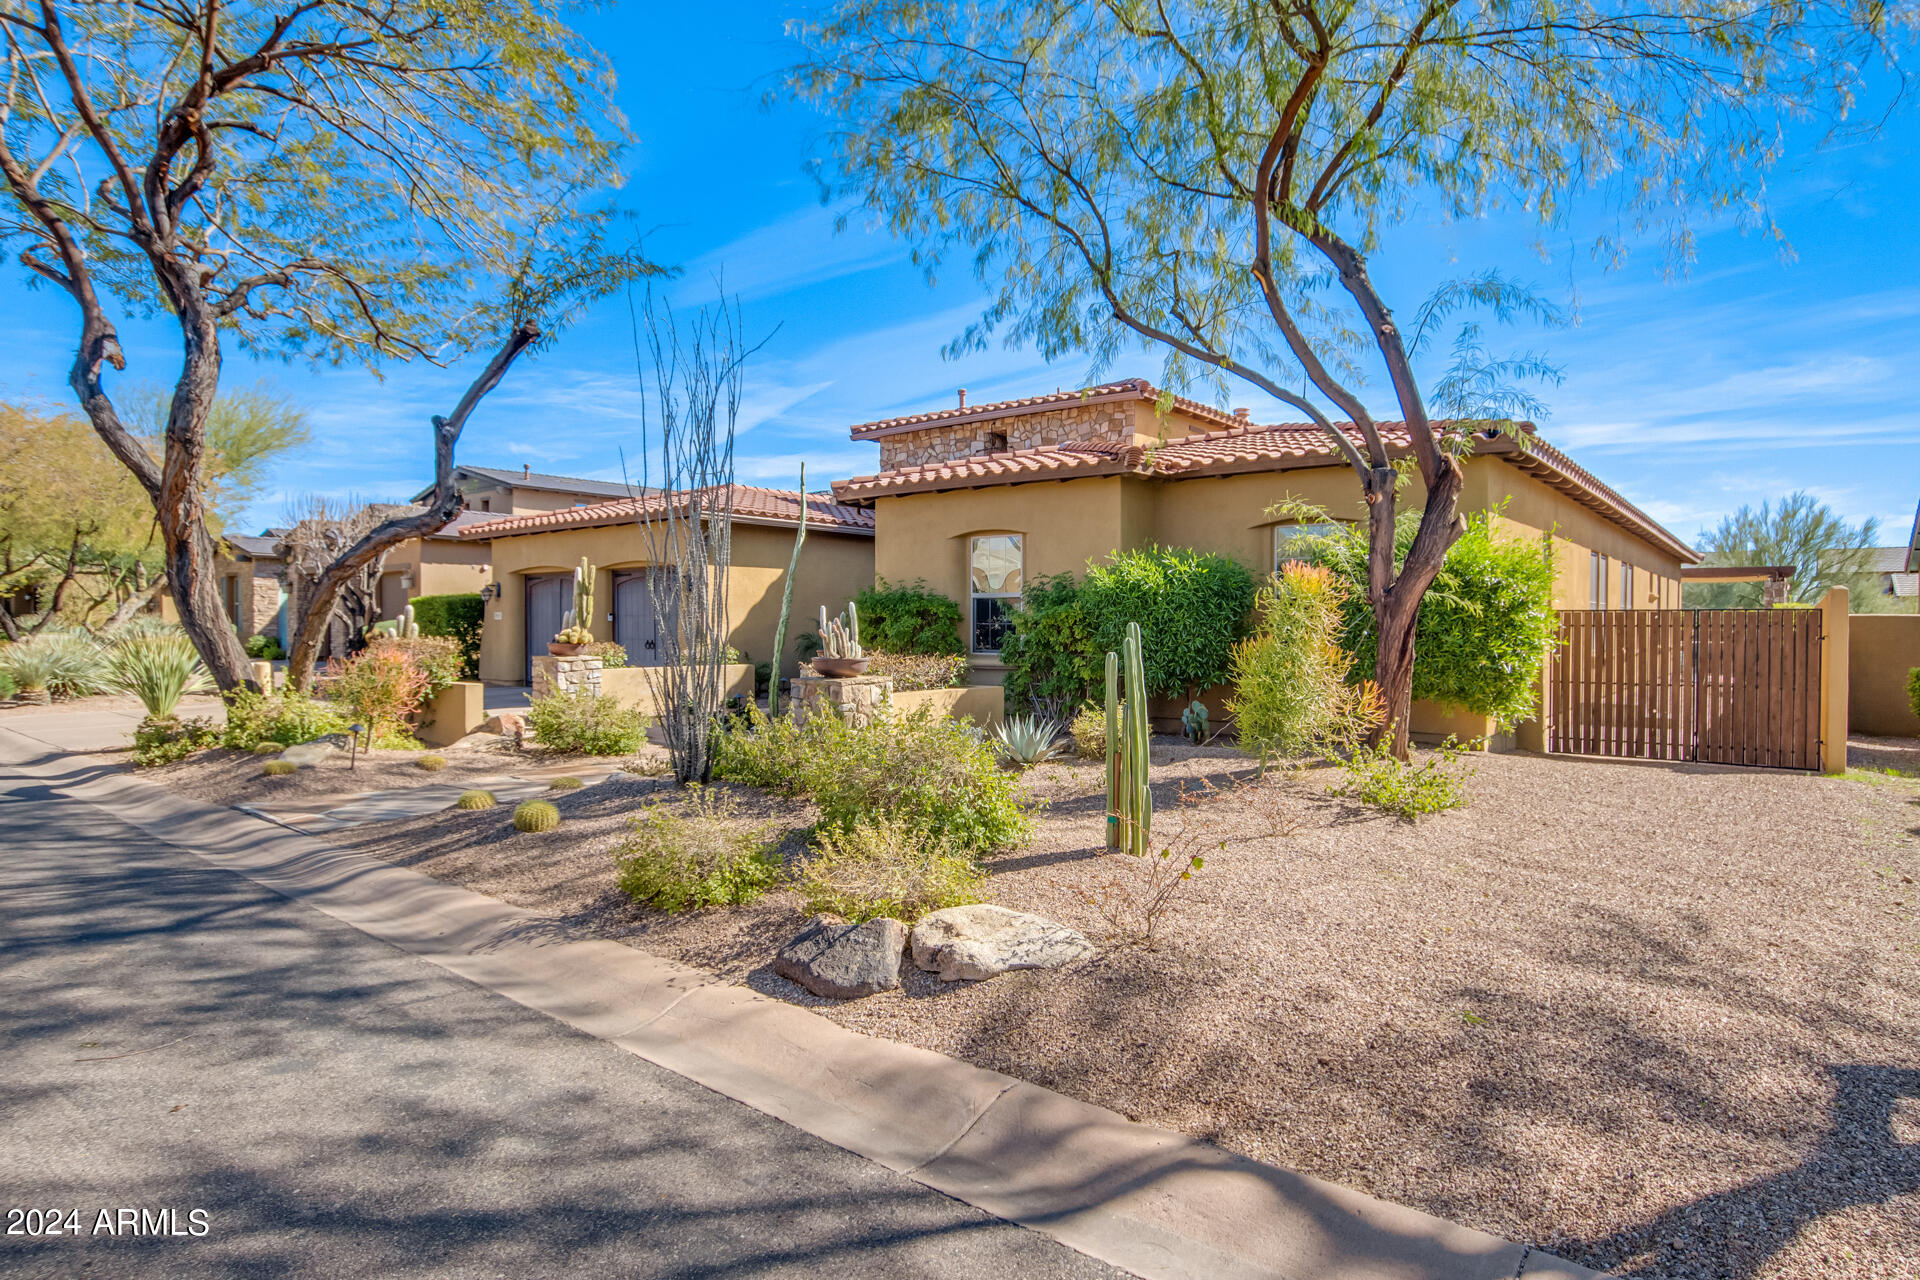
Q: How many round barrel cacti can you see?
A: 6